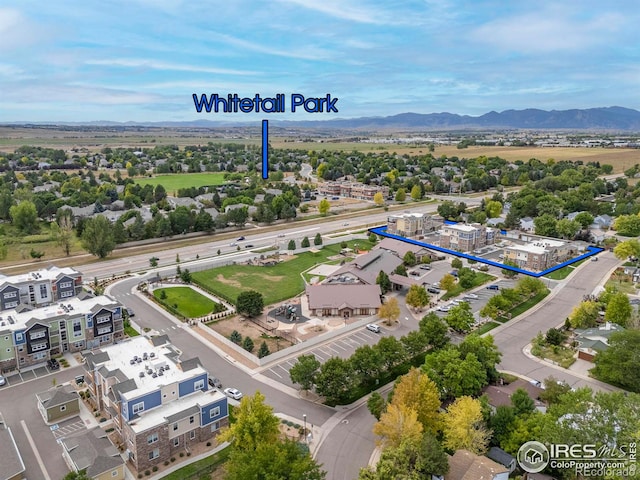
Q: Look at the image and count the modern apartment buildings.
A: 6